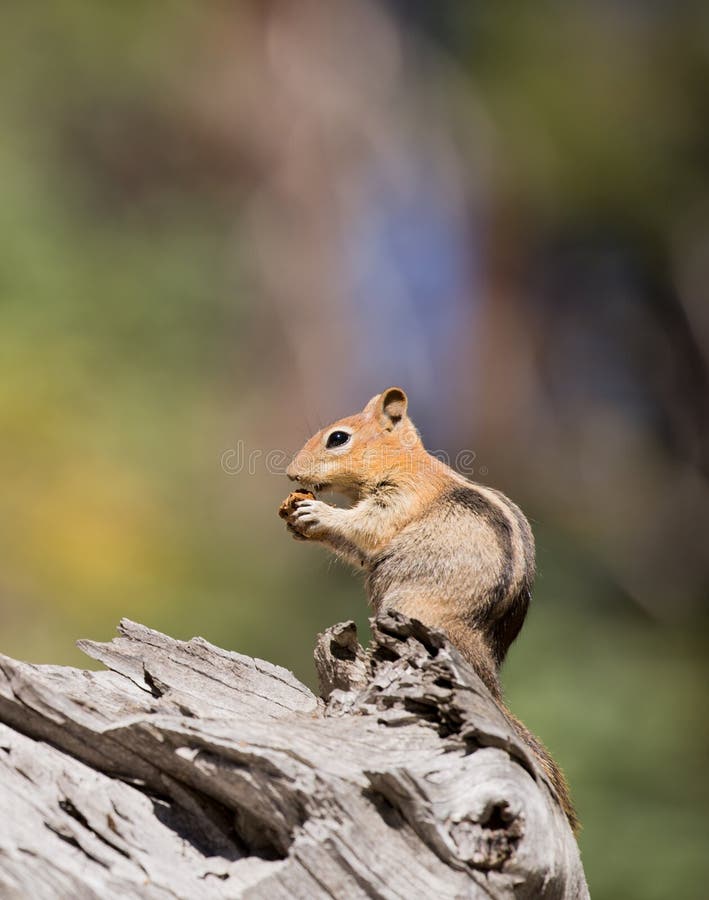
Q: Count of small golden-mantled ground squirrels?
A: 1